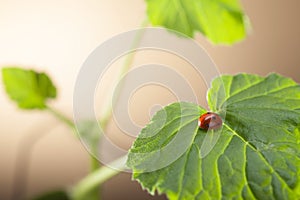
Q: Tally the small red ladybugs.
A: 1